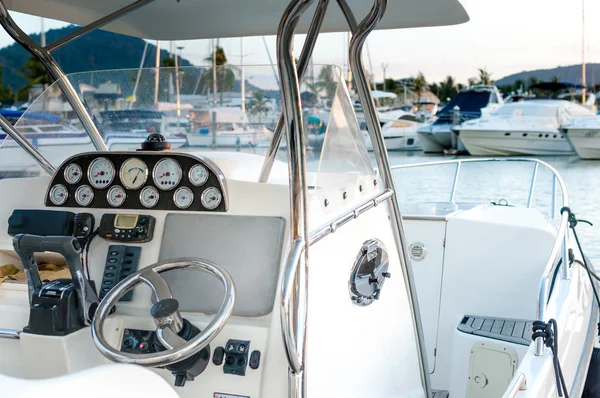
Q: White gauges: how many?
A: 10